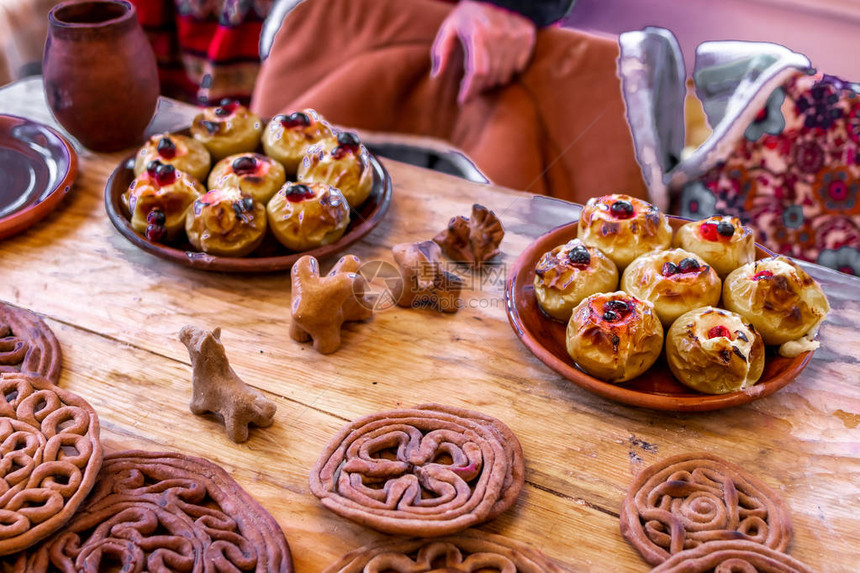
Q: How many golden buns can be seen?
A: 15